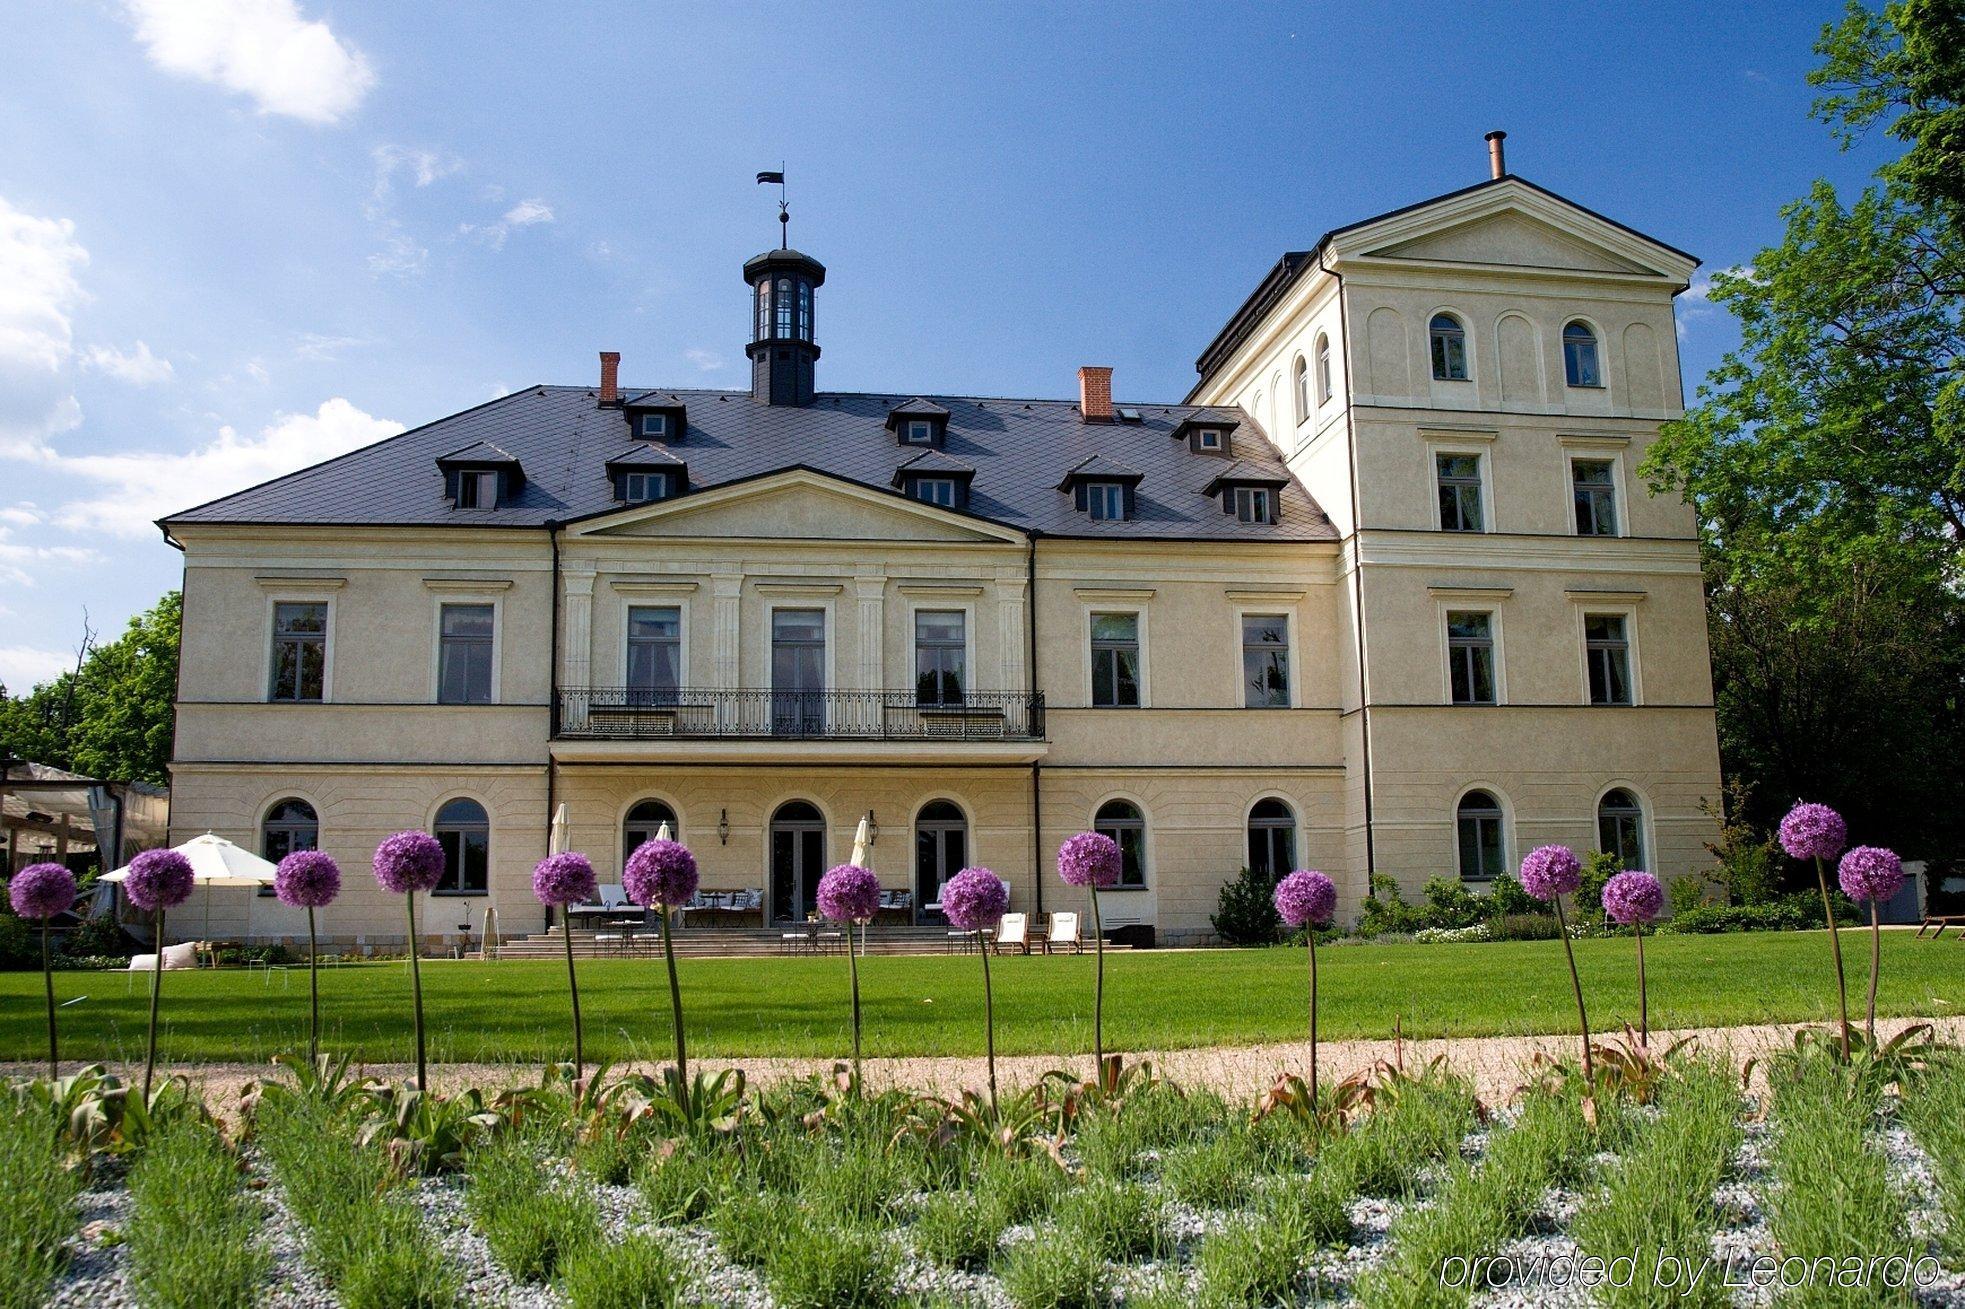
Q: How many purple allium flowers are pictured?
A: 14